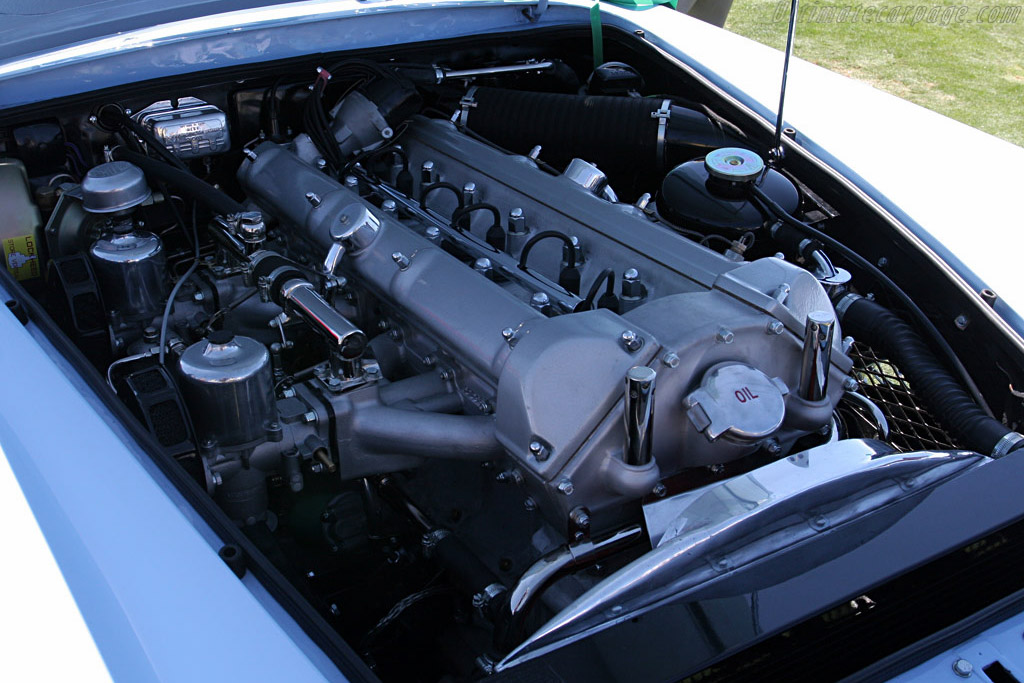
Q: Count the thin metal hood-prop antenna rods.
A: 1